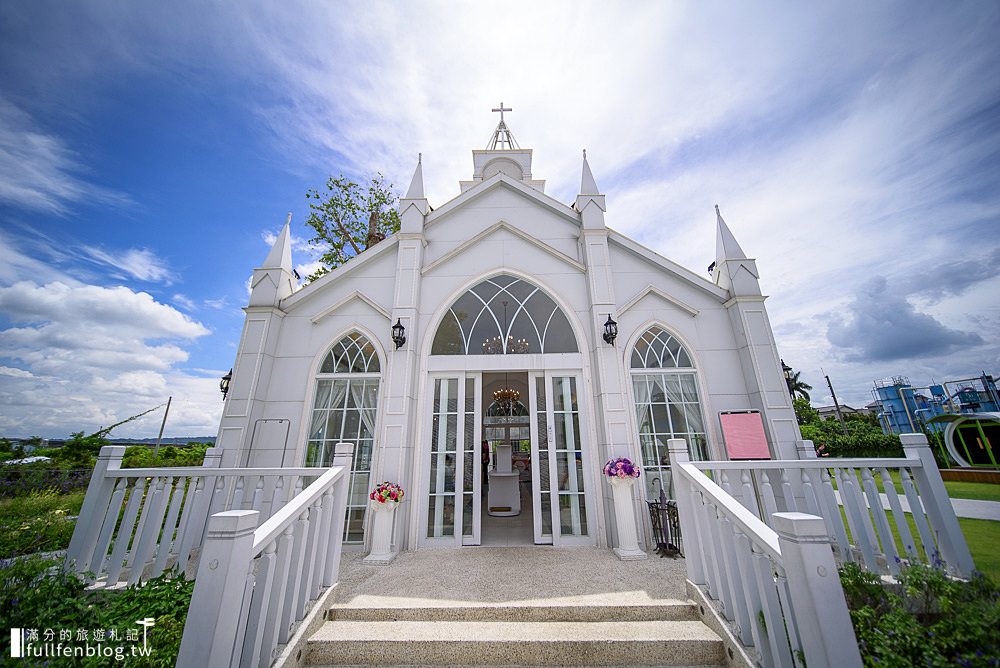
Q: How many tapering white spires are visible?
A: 4